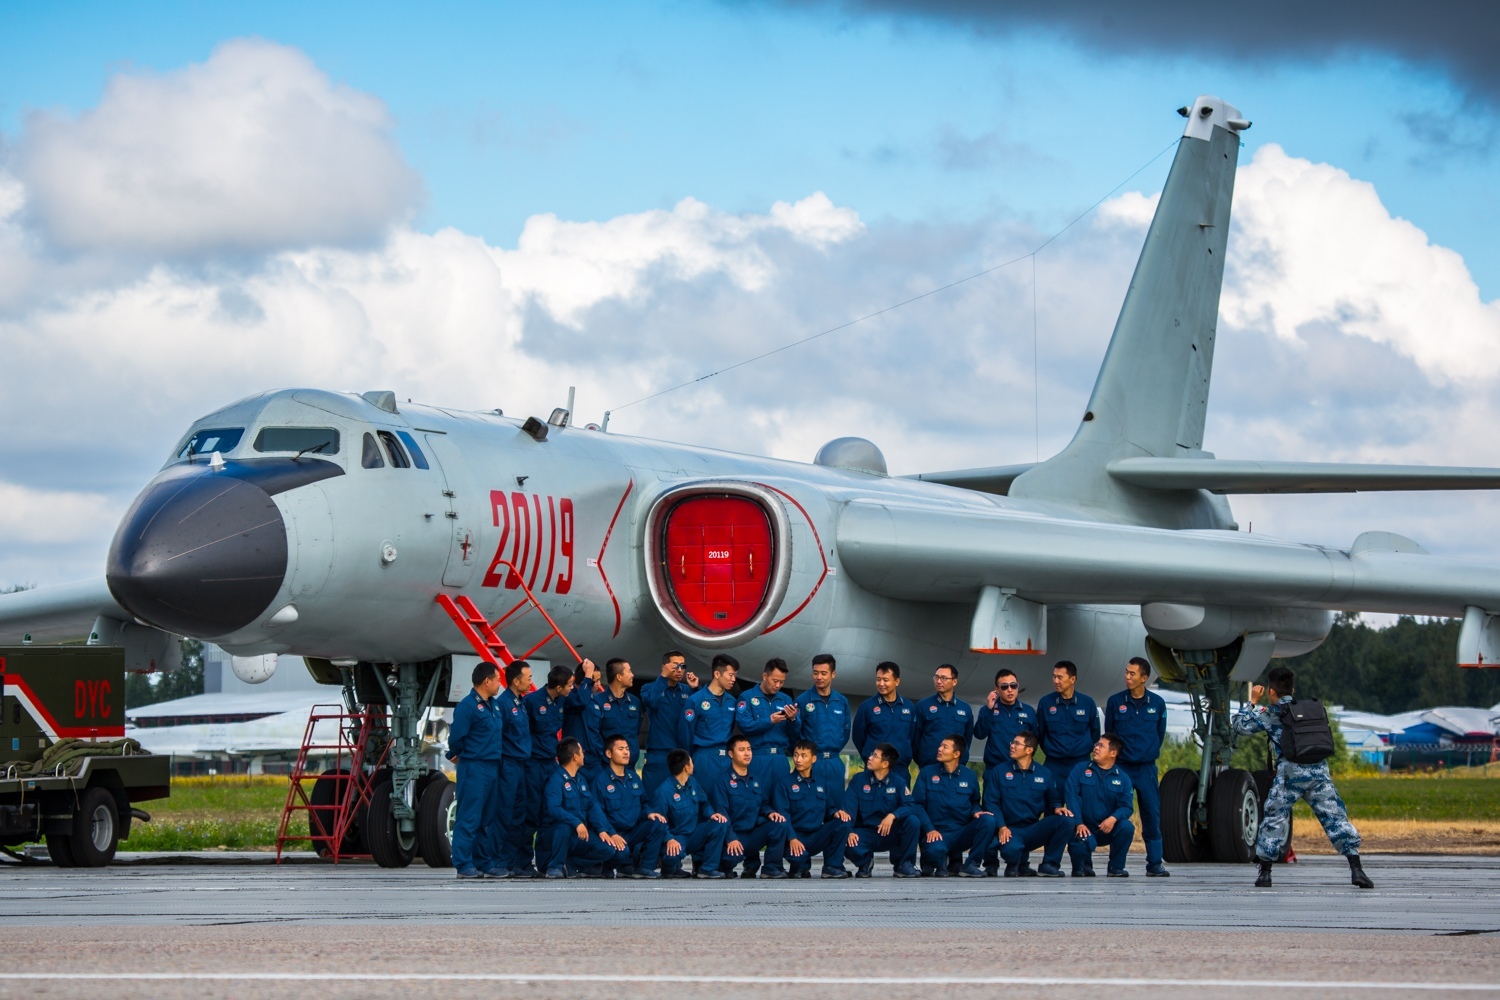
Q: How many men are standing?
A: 15